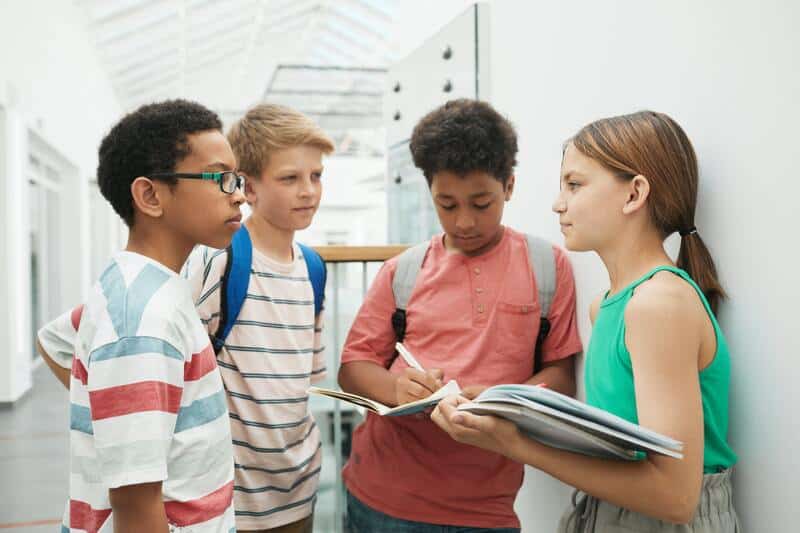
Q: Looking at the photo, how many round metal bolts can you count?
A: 5